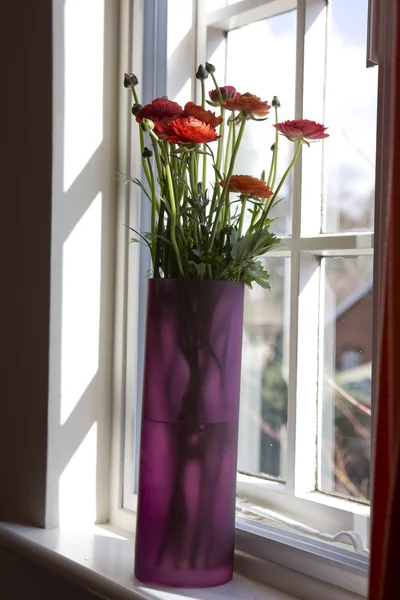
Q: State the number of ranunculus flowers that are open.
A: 7